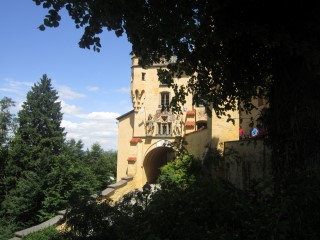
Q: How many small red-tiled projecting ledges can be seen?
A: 4